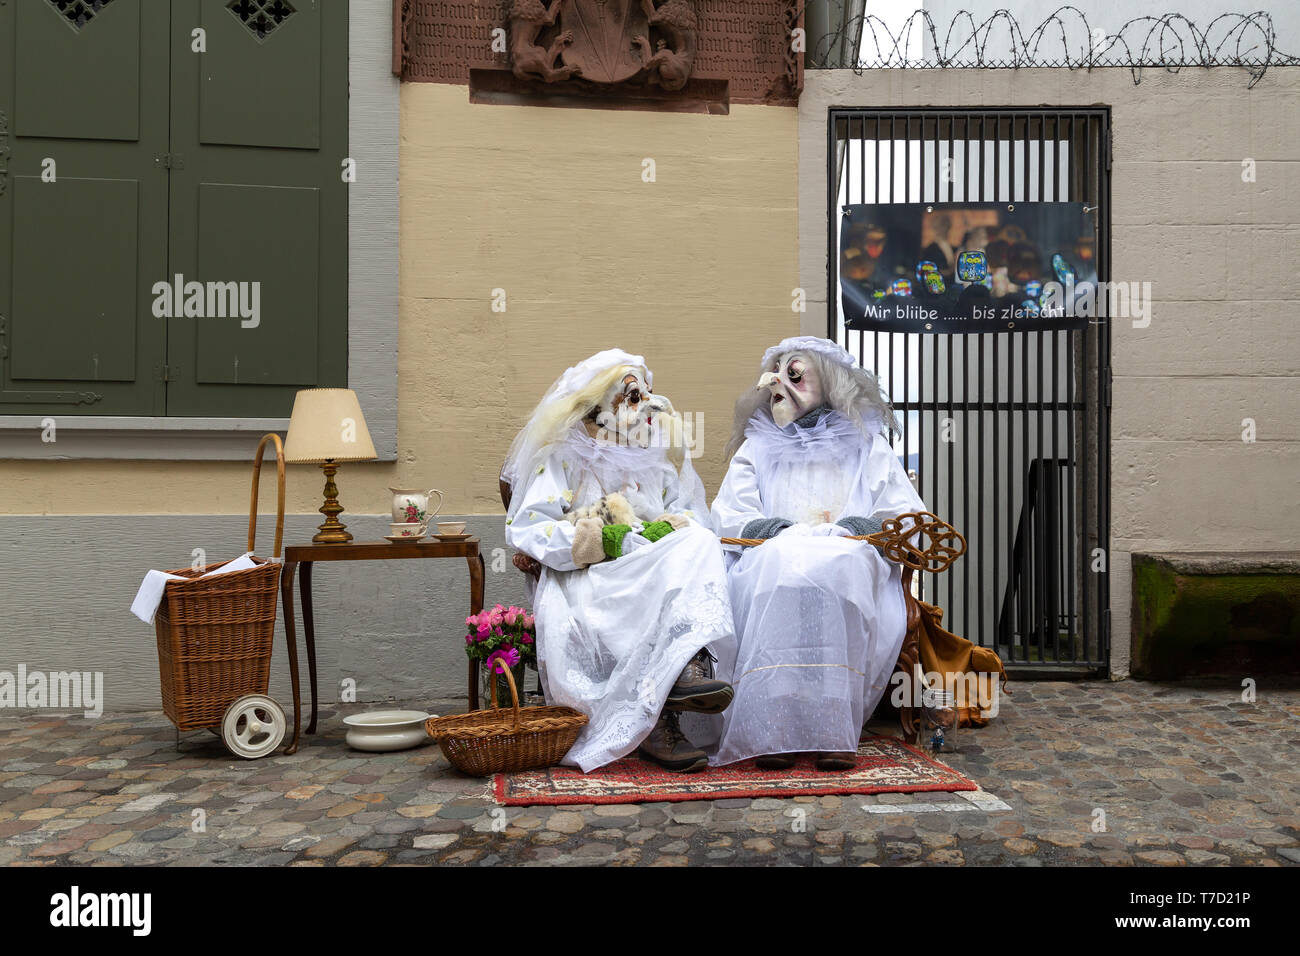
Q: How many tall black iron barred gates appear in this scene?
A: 1